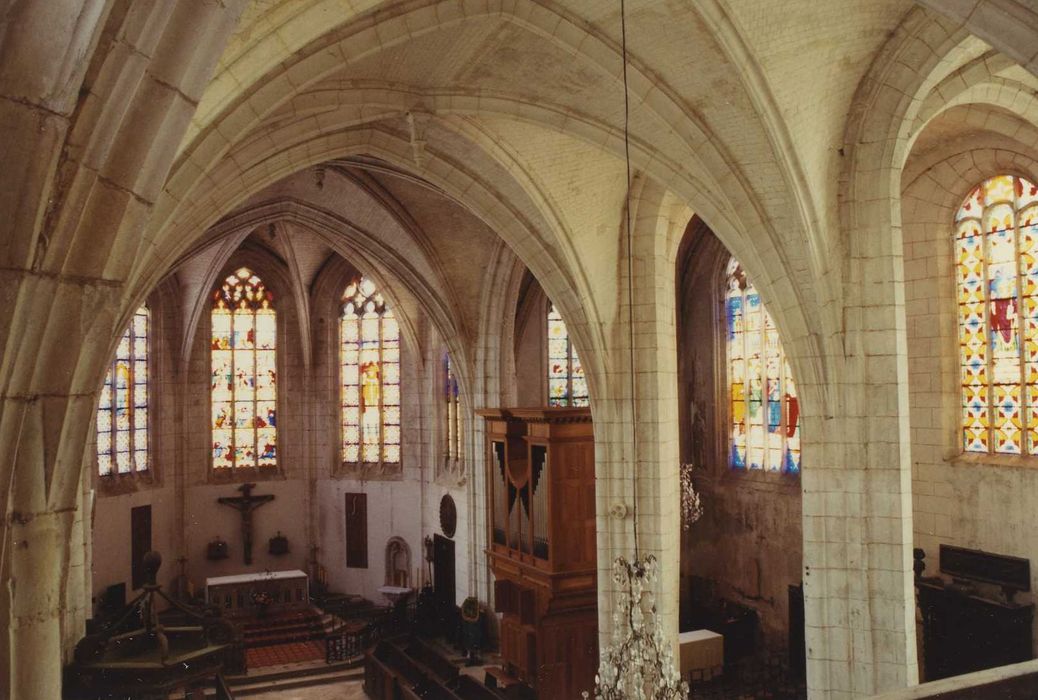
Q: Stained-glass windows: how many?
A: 7